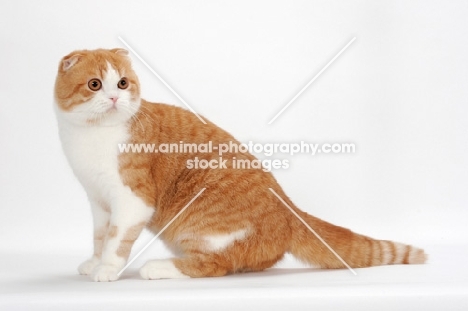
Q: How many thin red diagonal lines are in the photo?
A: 0